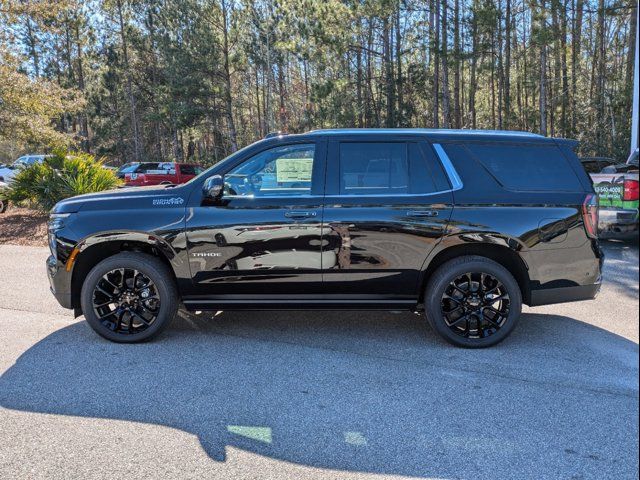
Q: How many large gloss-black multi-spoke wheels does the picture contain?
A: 2